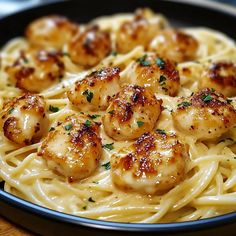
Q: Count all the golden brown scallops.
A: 13